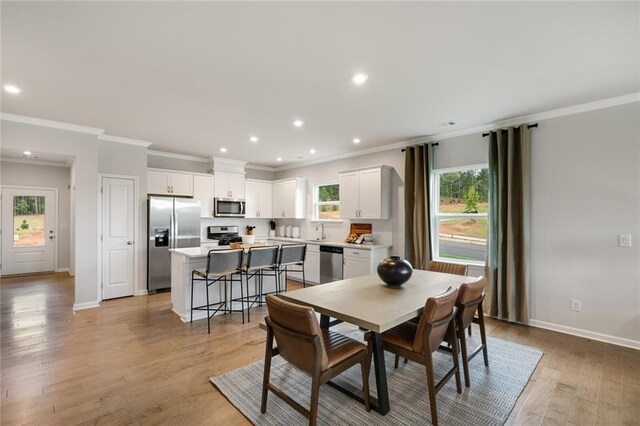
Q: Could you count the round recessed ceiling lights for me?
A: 9